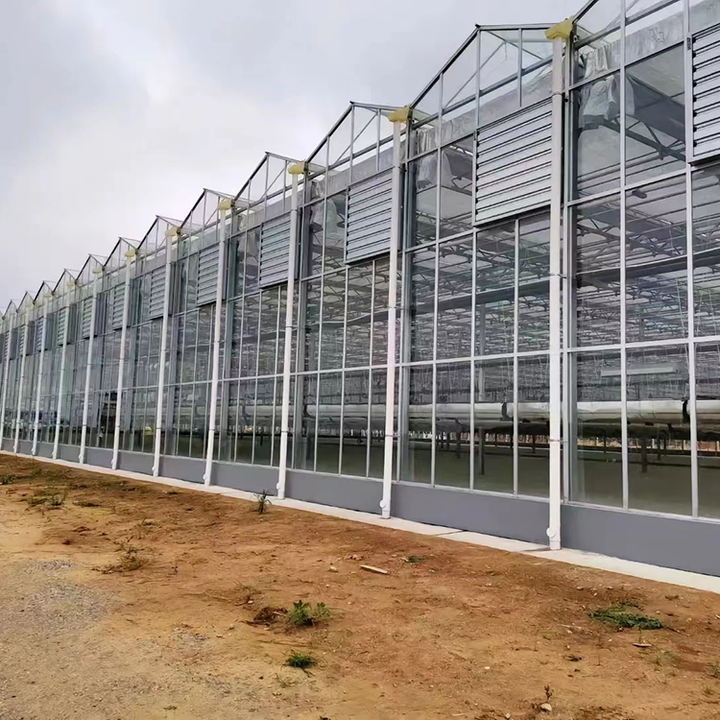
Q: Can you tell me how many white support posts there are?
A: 11